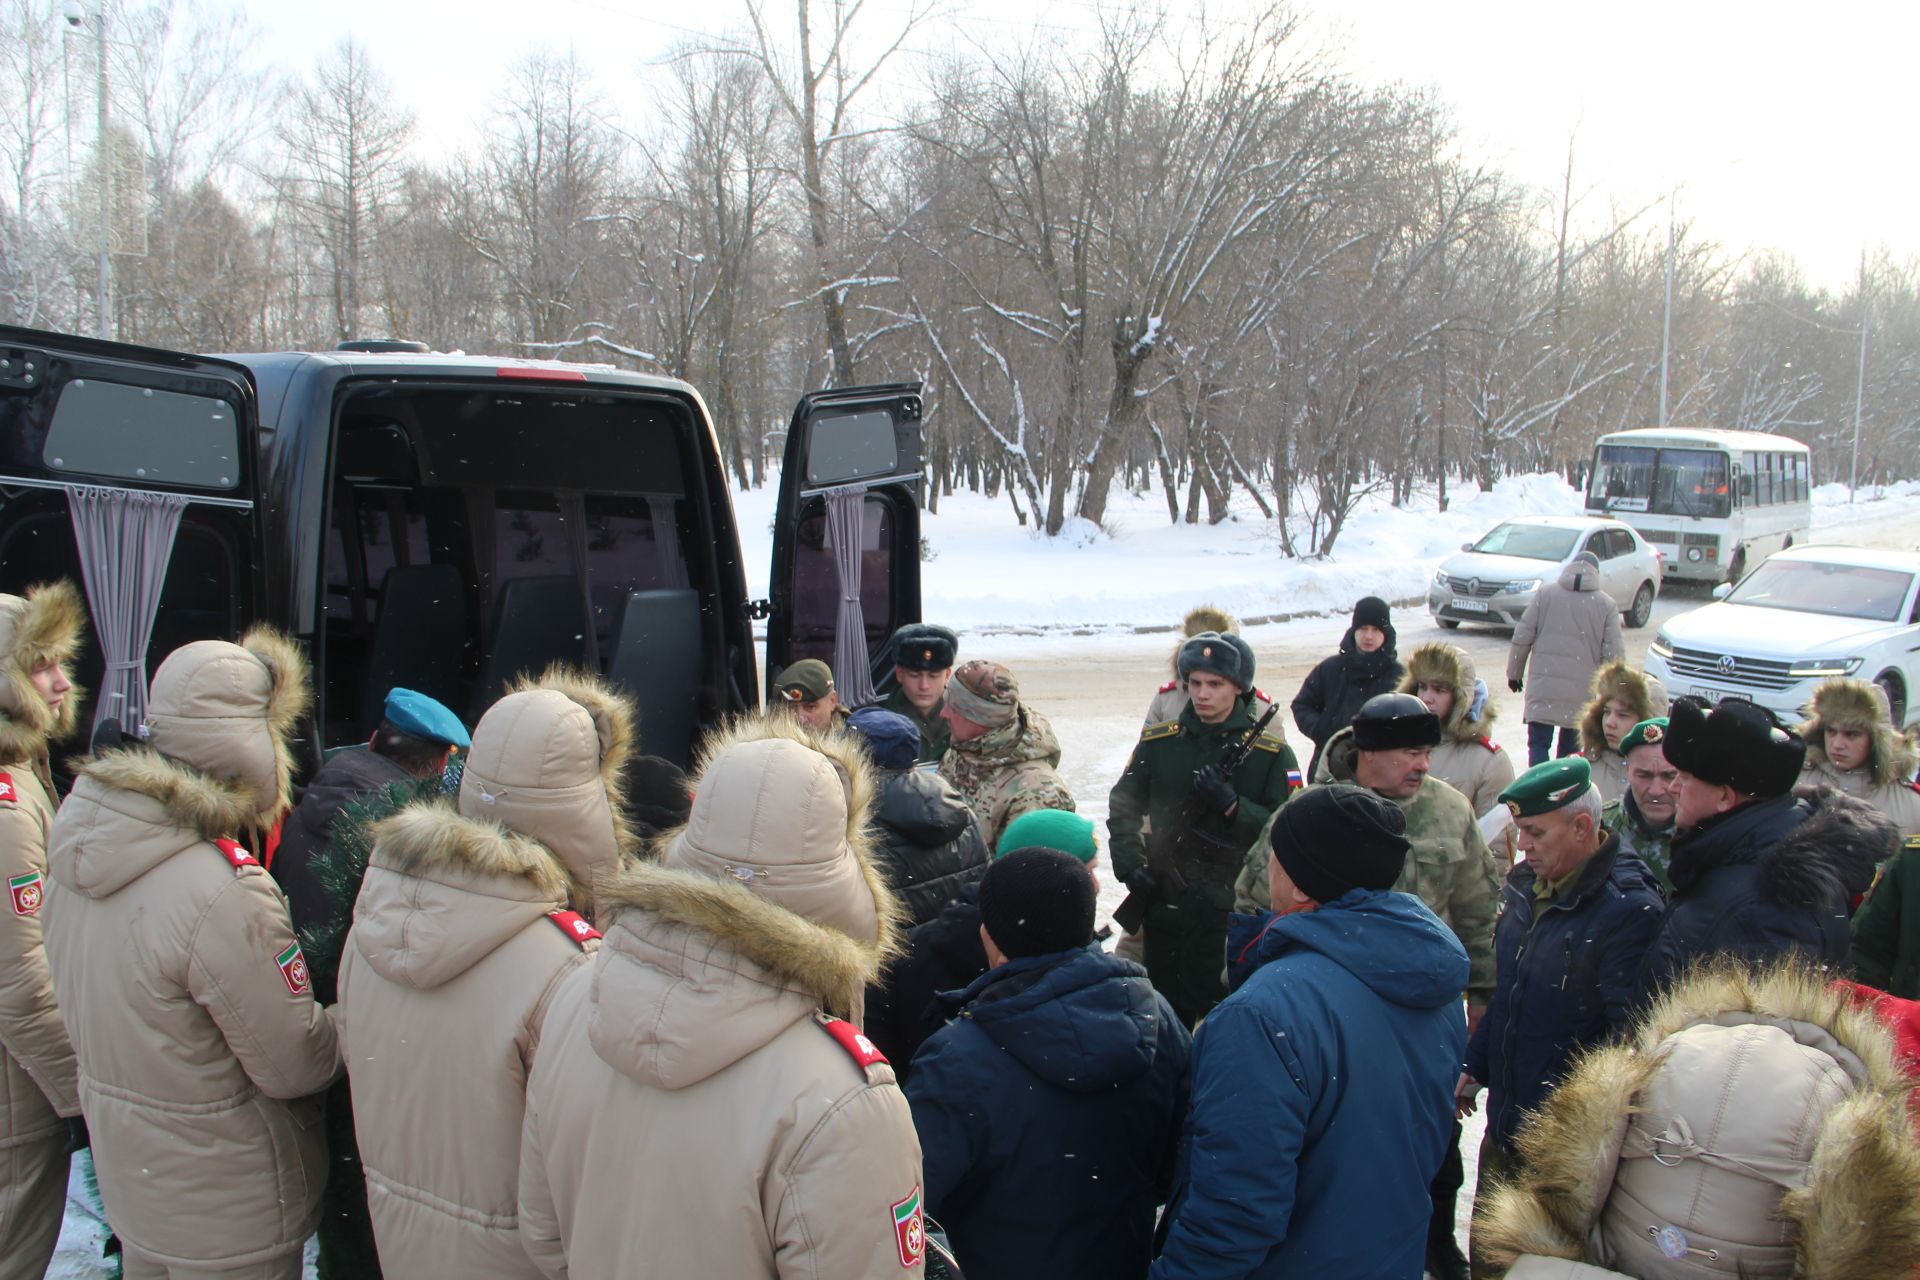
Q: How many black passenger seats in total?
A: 3